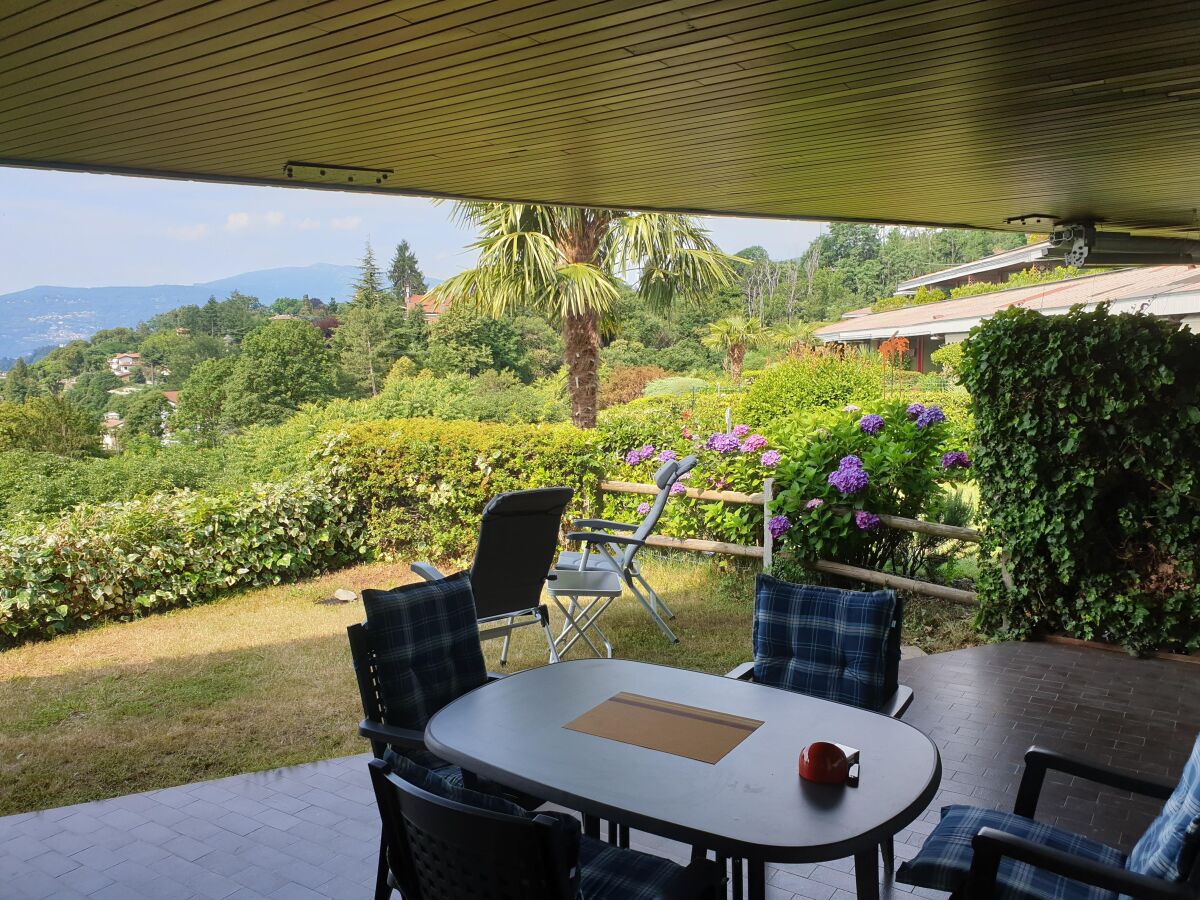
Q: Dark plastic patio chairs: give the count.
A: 4